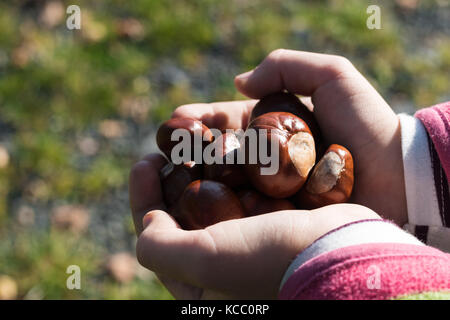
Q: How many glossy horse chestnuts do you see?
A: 8